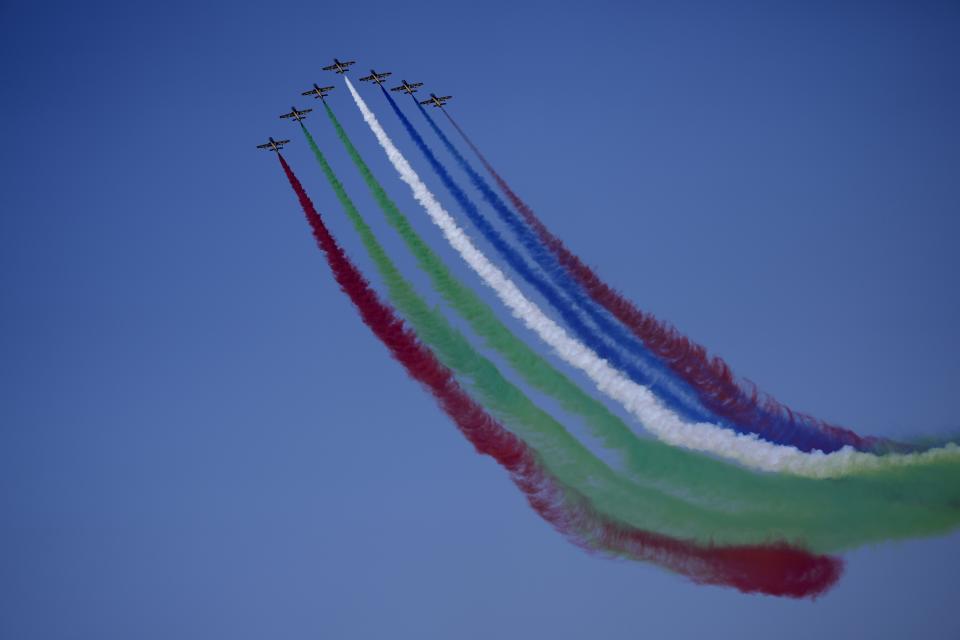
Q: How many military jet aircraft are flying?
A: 7